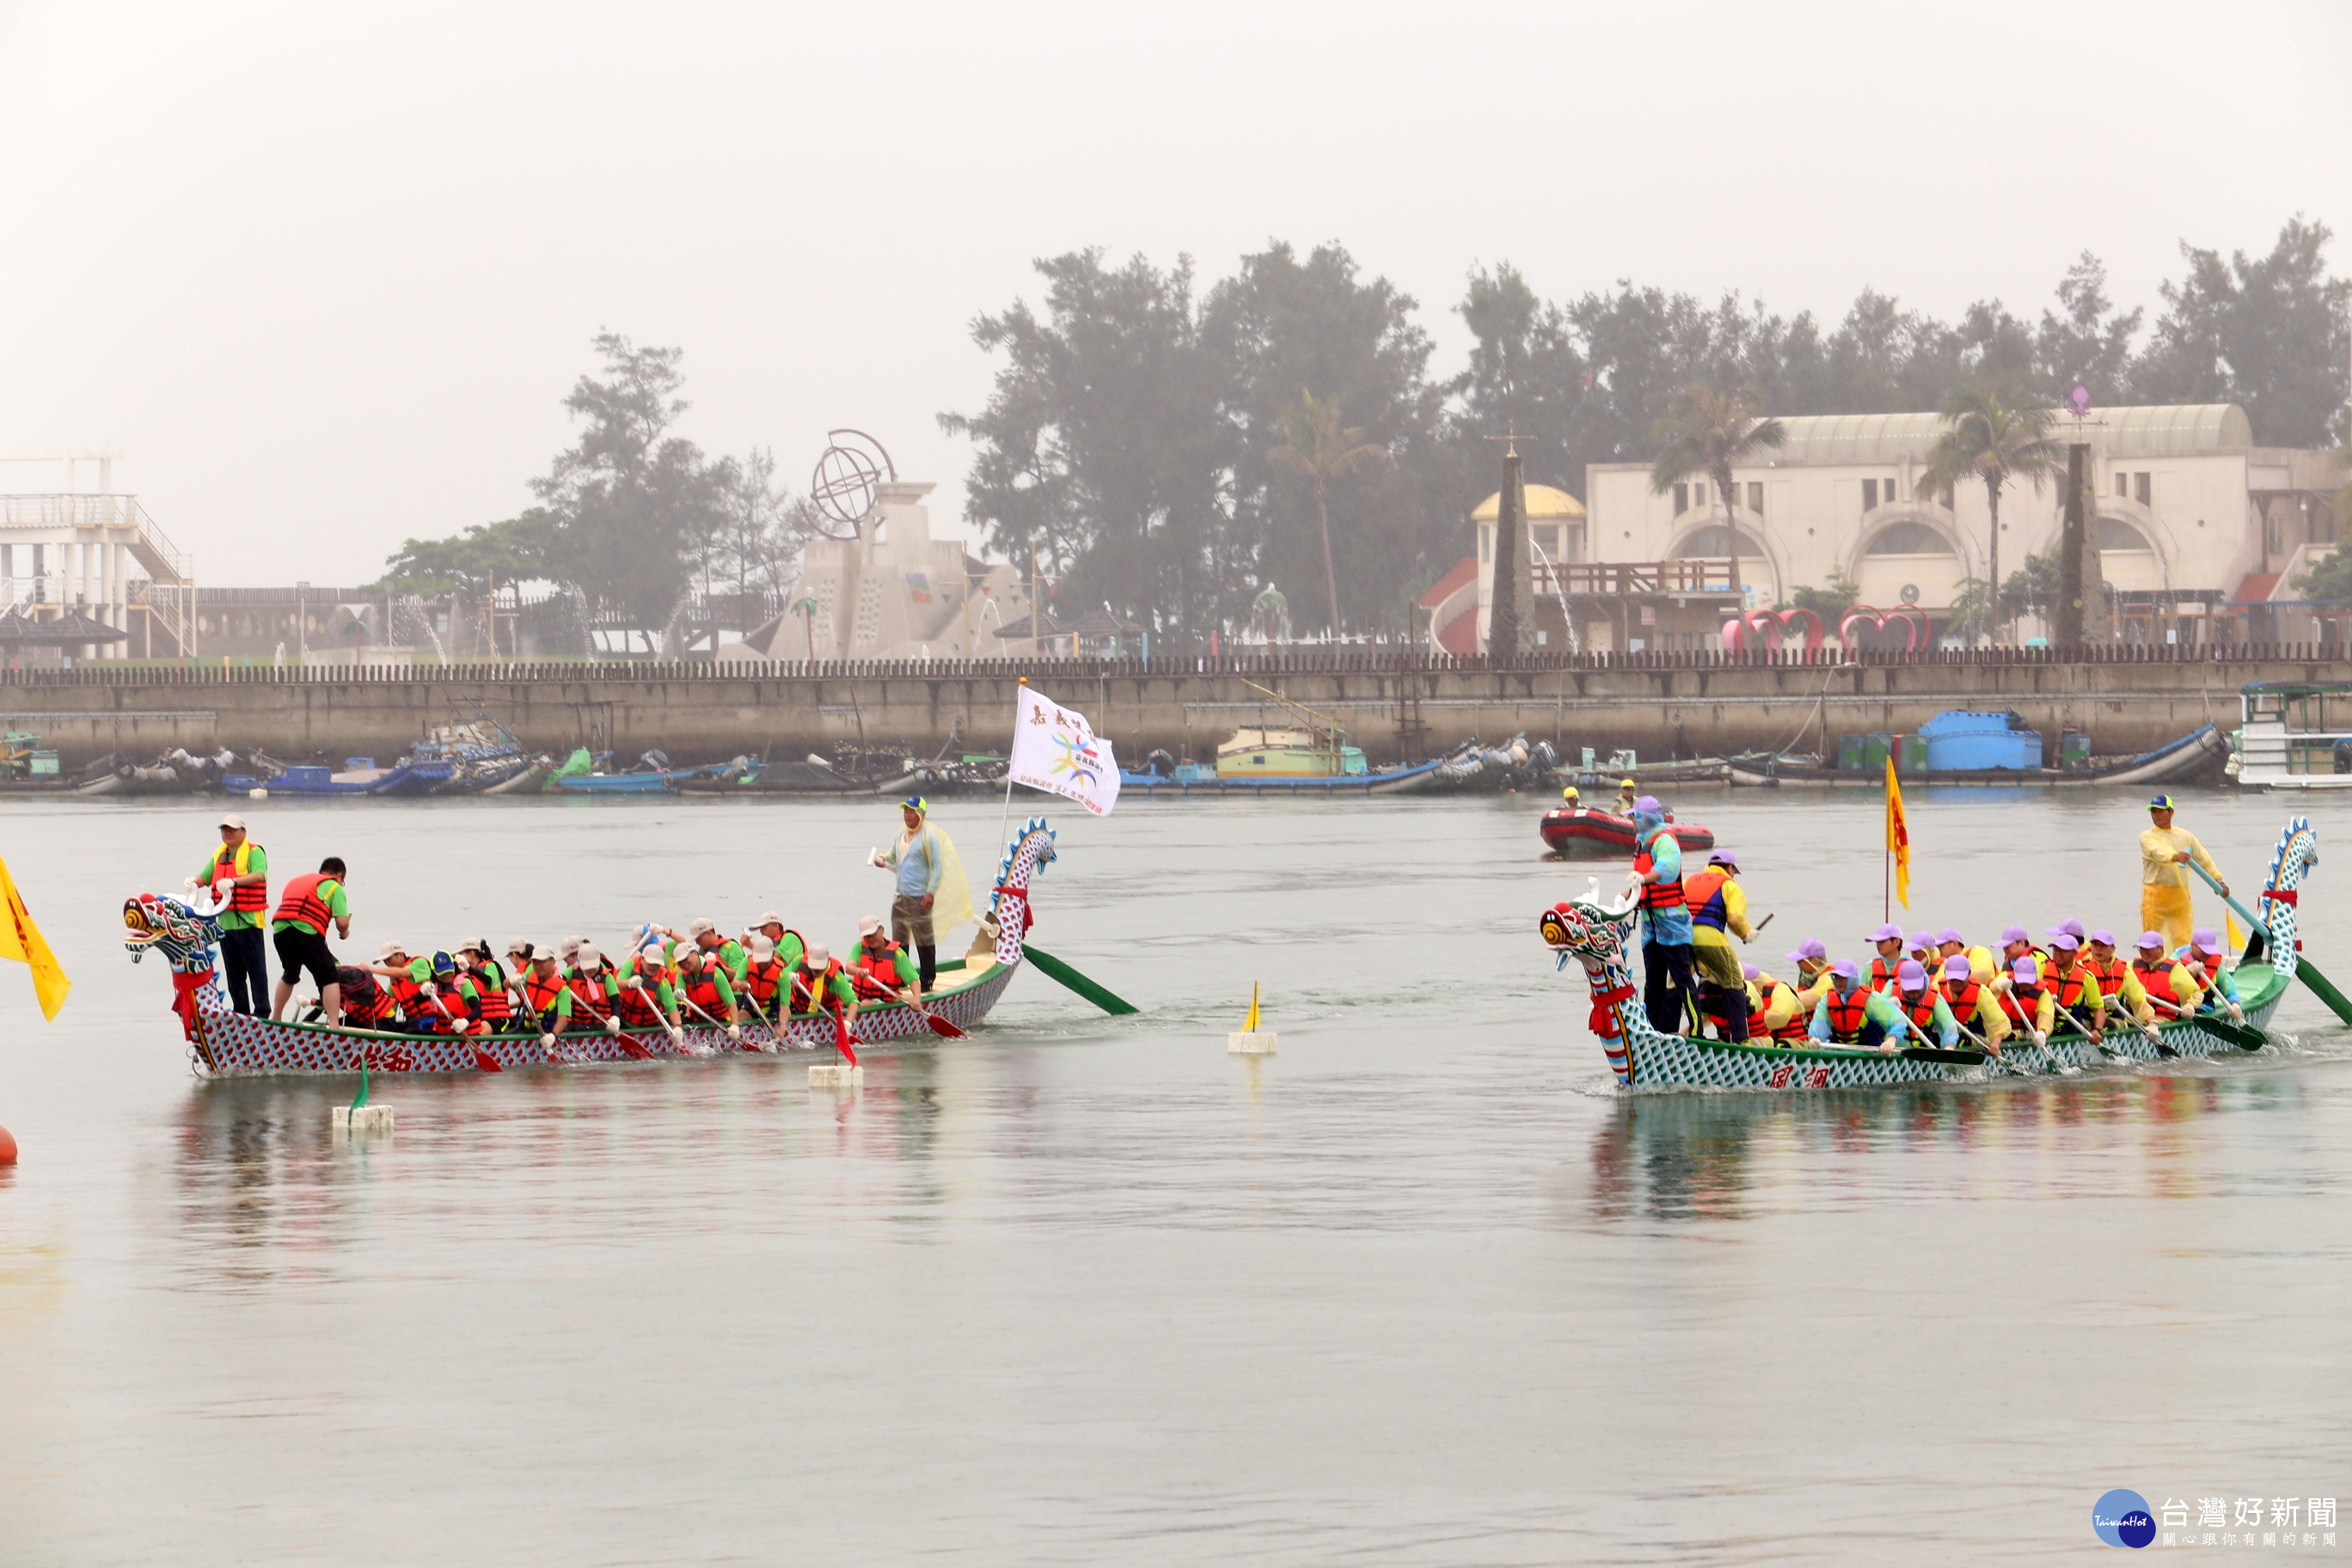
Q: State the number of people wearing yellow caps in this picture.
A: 2